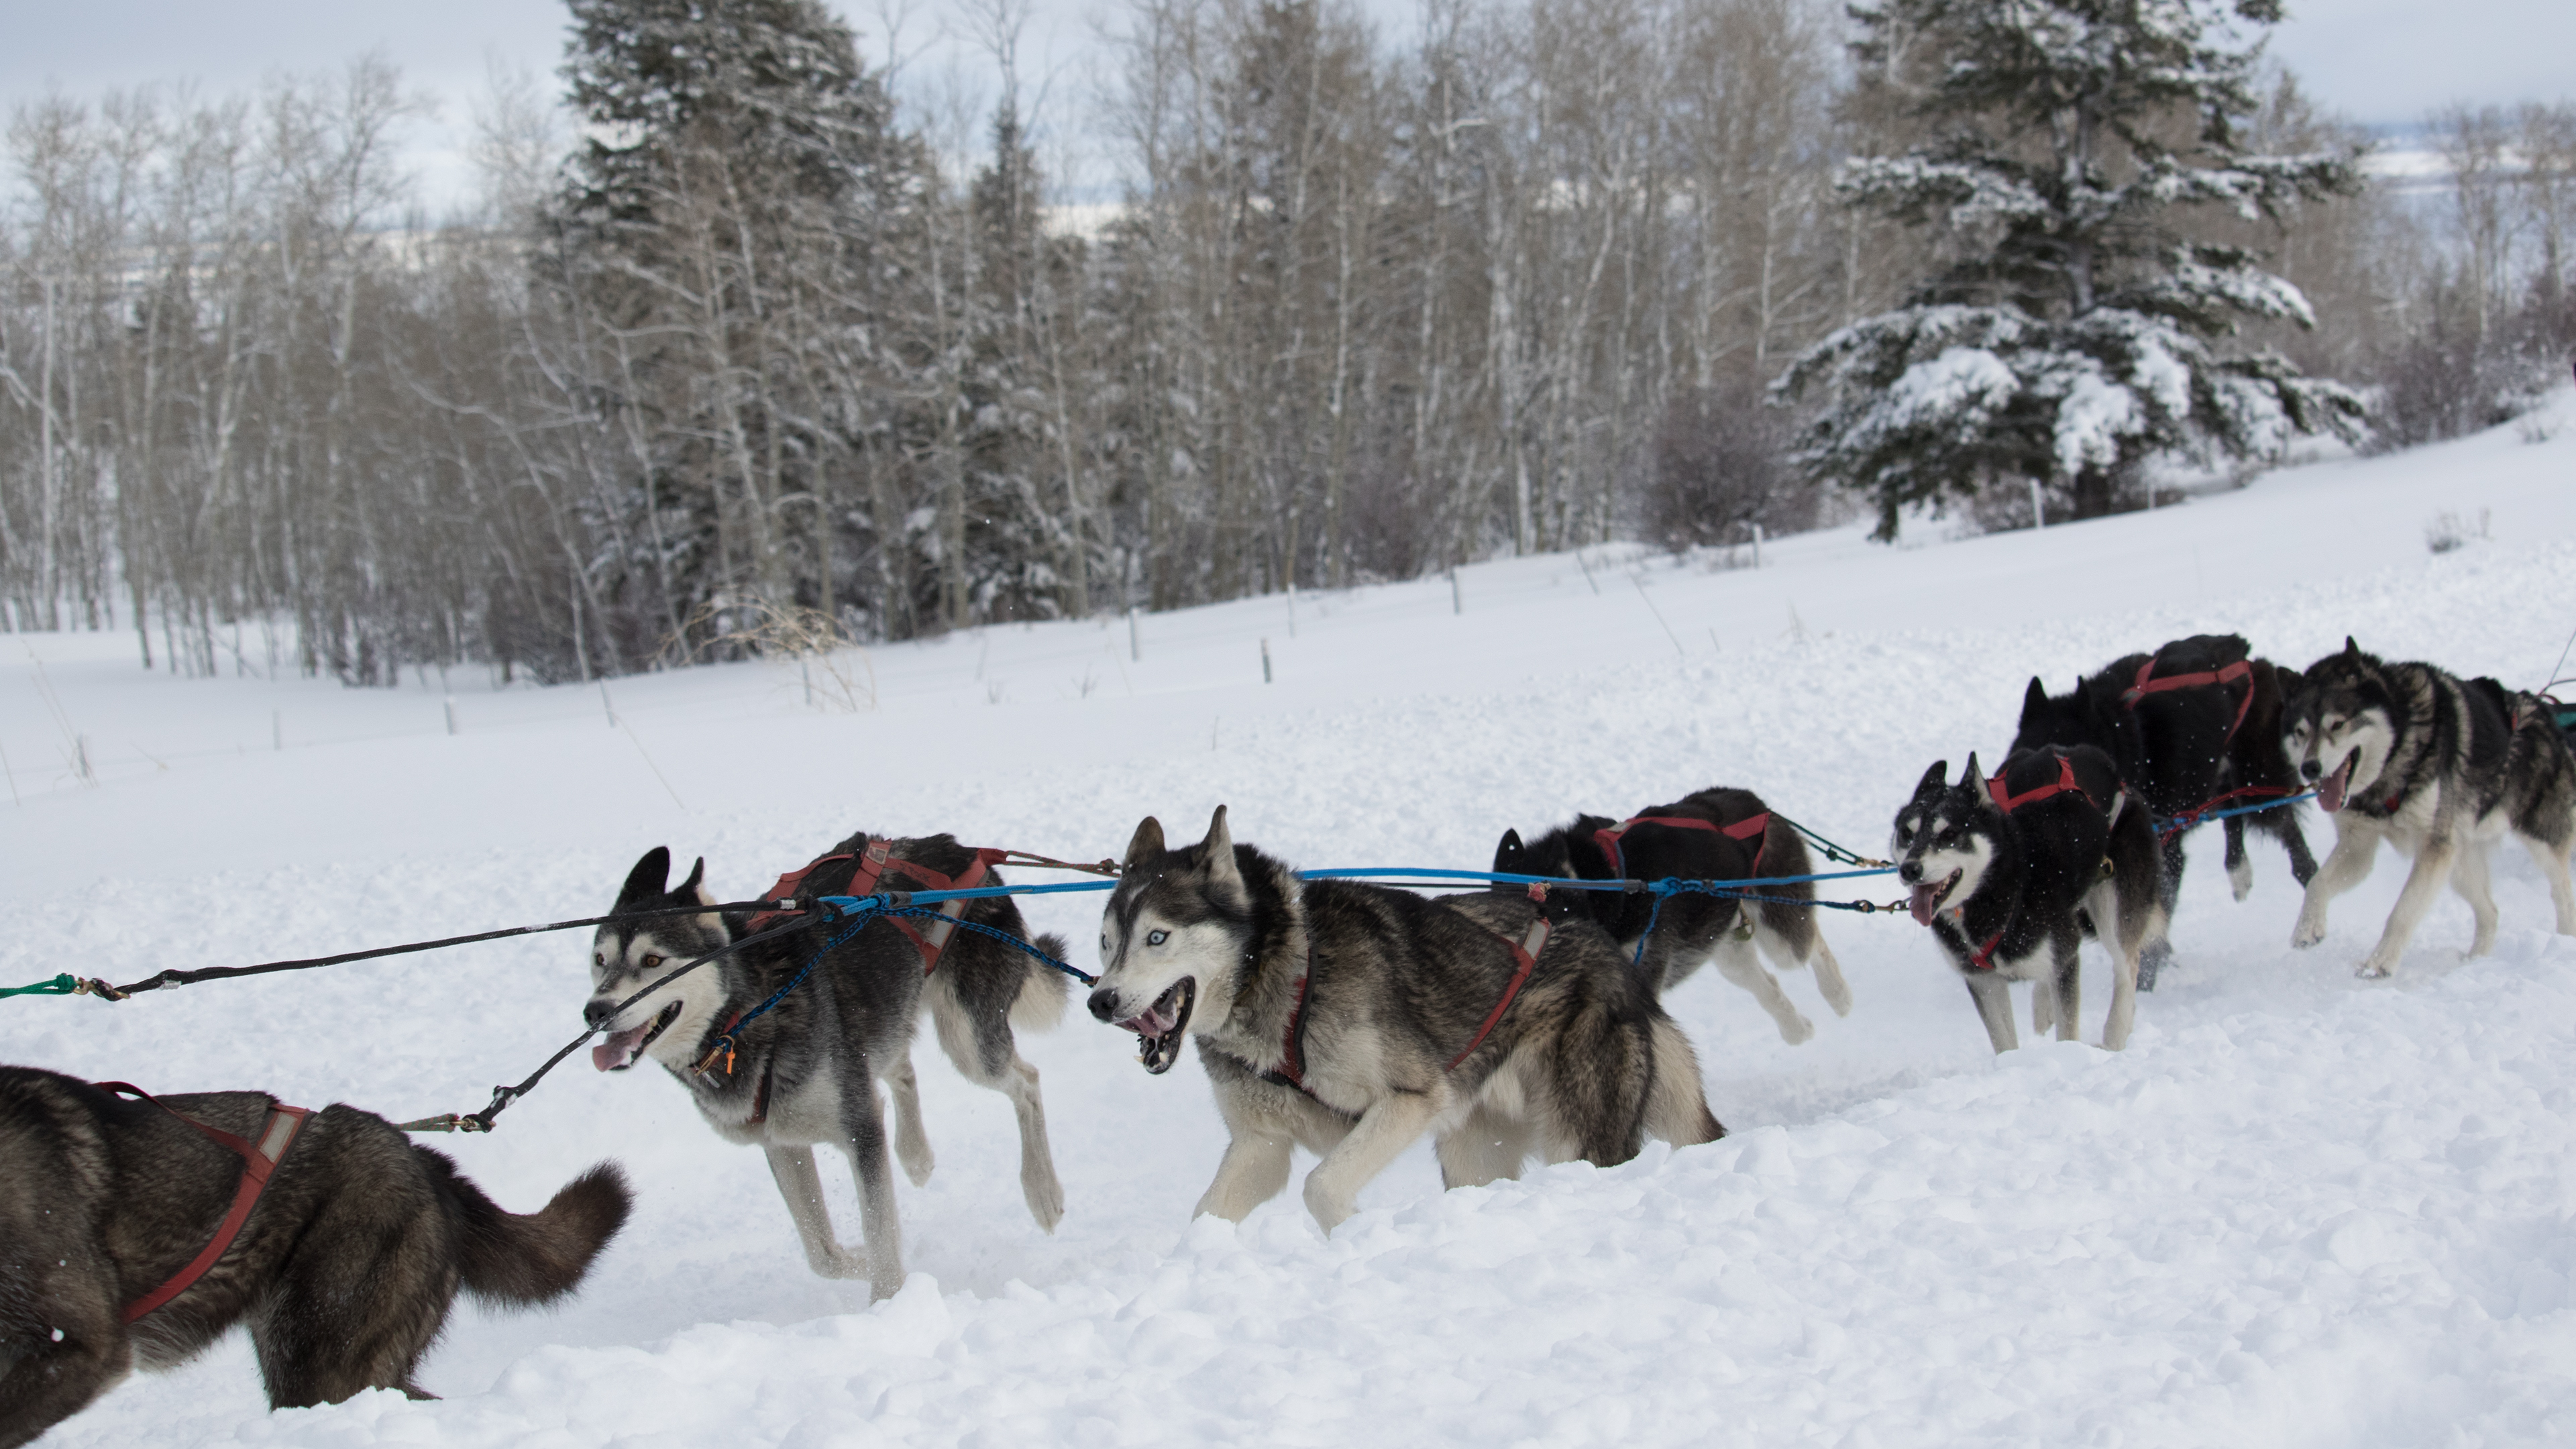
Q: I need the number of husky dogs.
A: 7